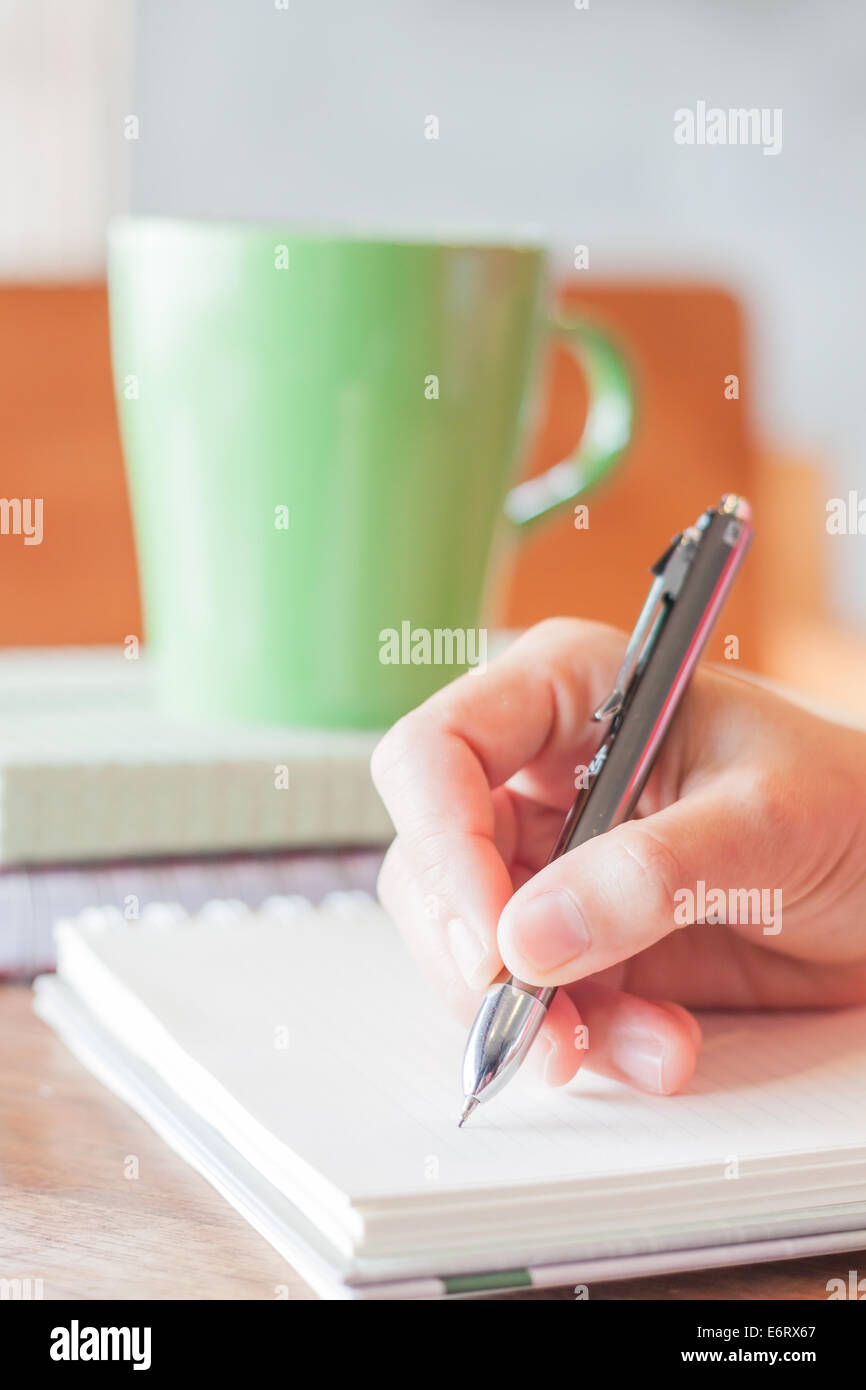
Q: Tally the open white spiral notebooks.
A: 1